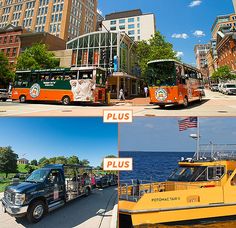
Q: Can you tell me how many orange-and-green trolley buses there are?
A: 2